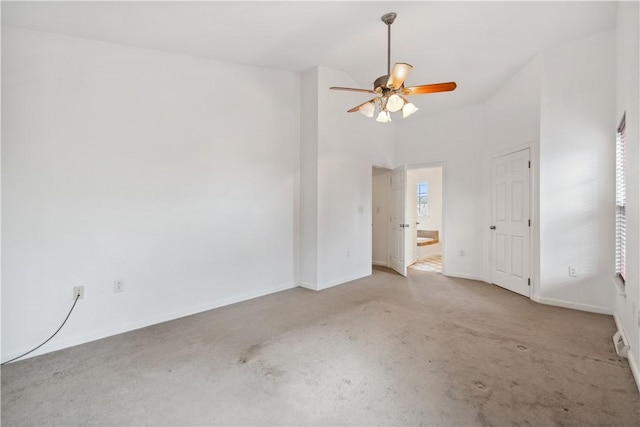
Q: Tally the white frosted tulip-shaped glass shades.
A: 4